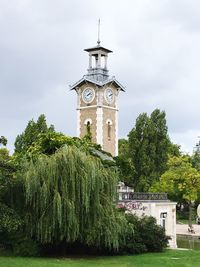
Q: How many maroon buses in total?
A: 0